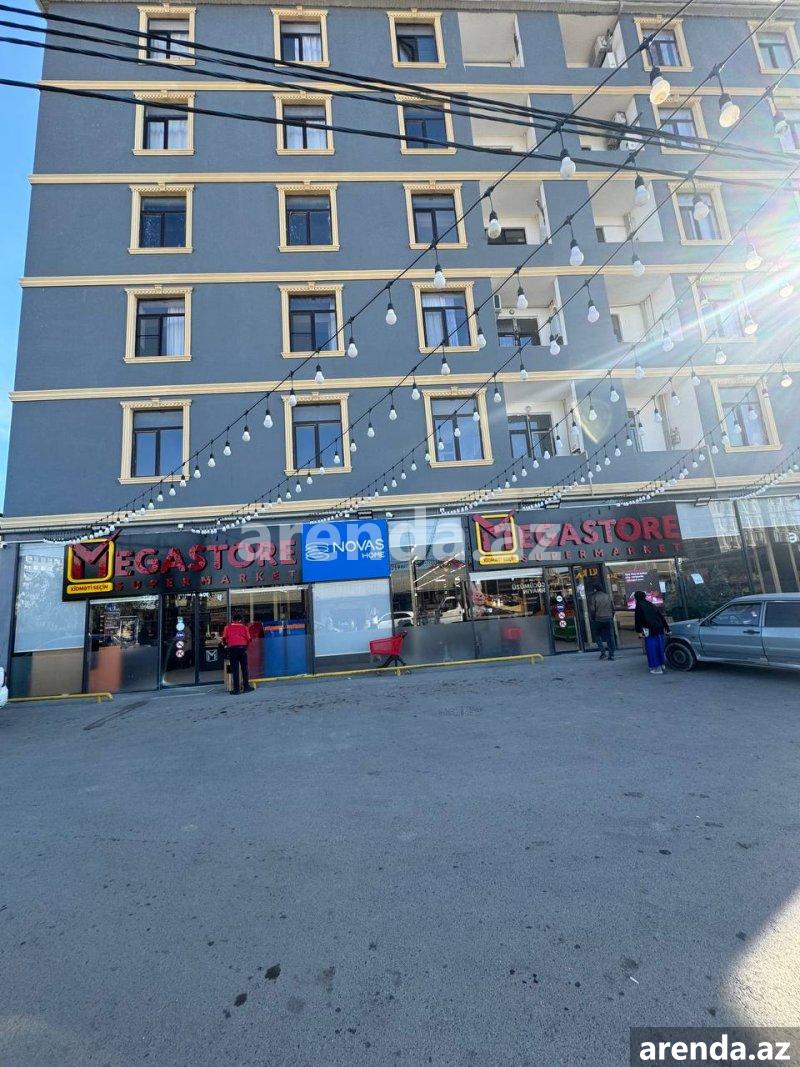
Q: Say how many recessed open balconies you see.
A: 10